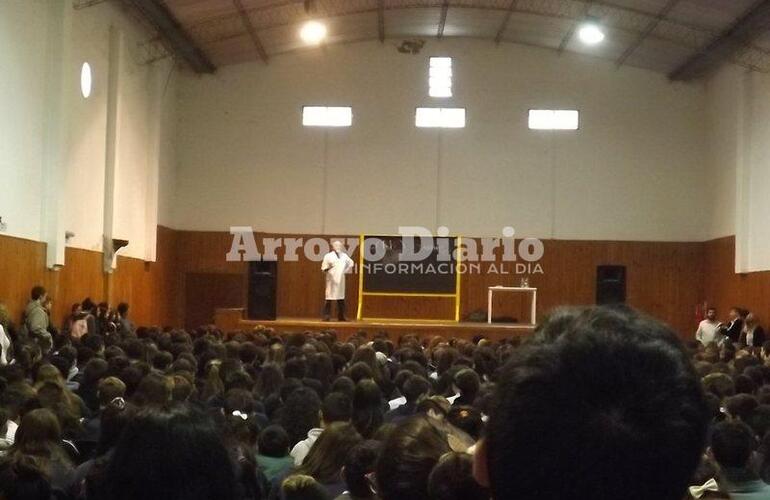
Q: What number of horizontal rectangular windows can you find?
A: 3